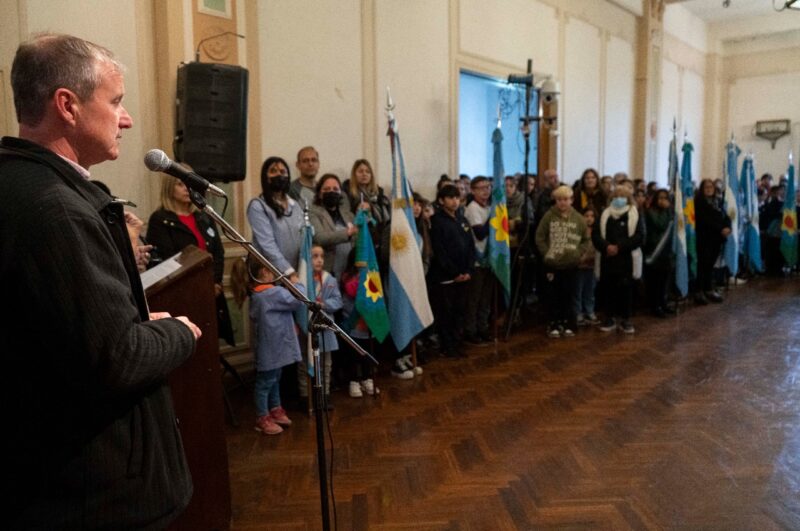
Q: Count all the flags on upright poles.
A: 9